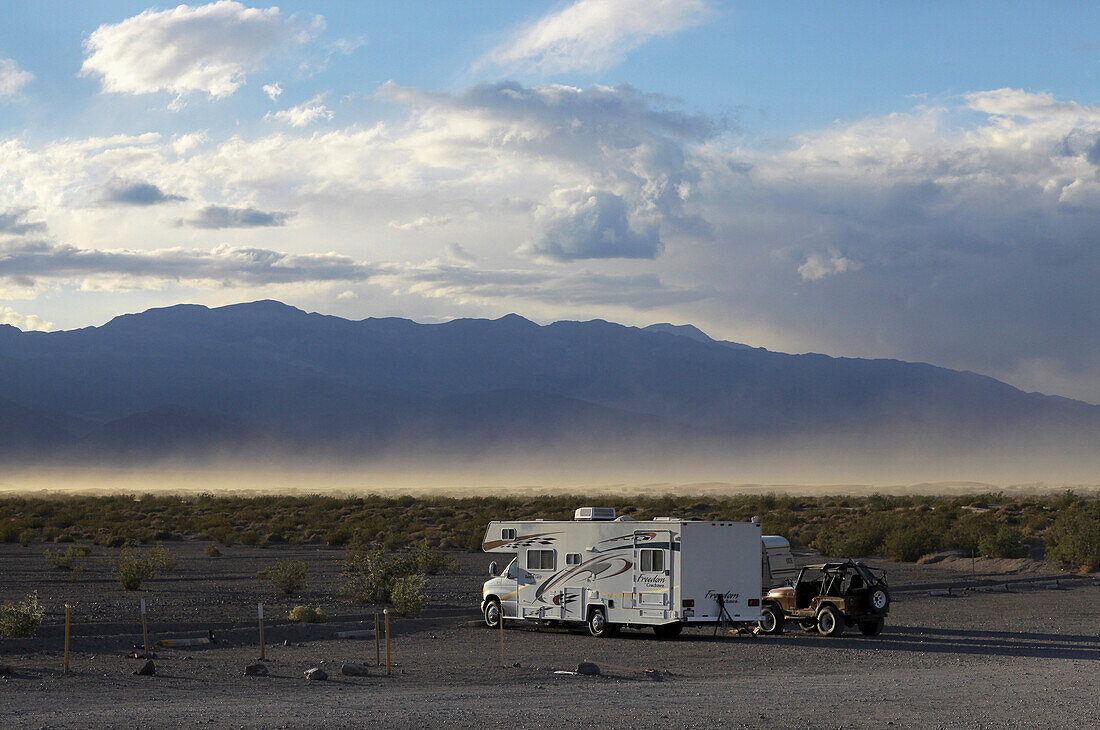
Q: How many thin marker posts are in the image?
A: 6